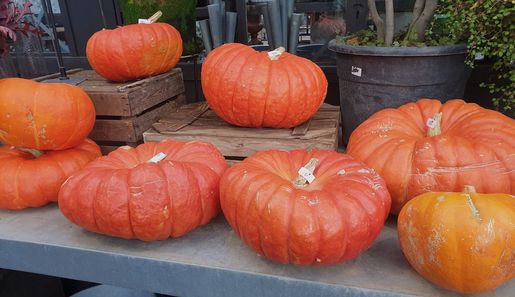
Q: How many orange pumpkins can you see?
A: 8